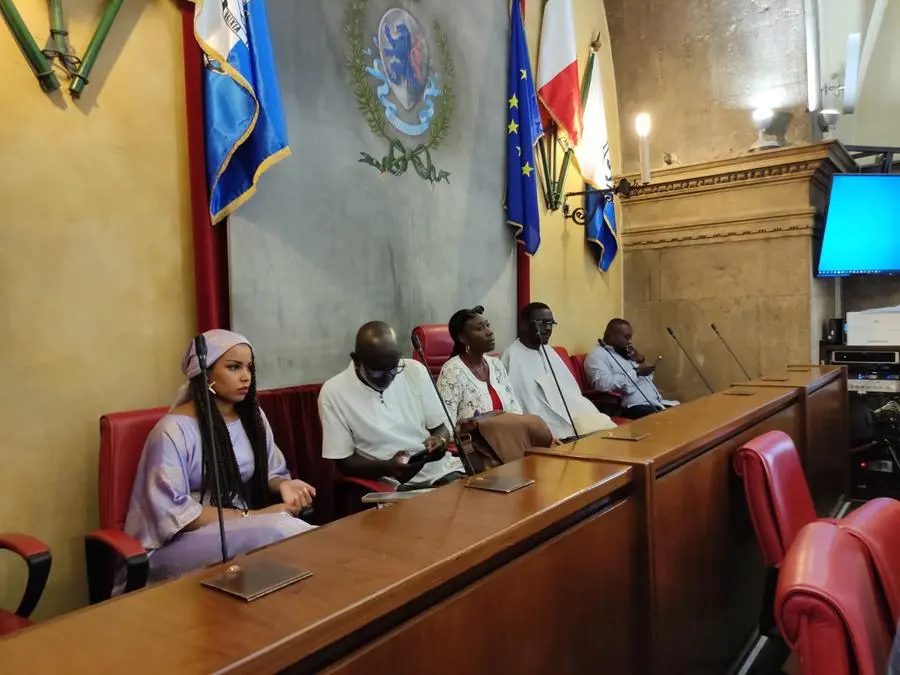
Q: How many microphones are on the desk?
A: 6